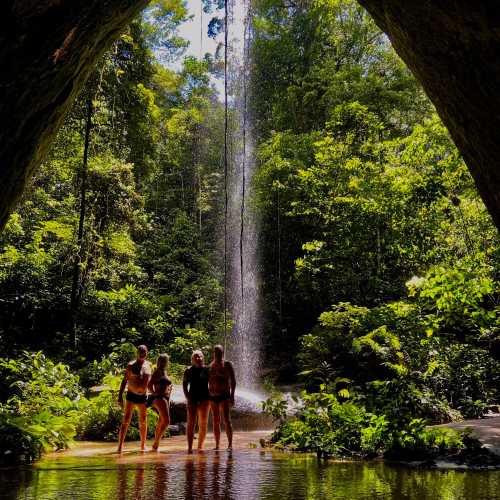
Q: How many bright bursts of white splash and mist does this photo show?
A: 1